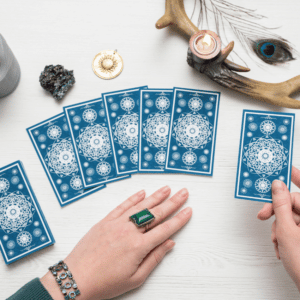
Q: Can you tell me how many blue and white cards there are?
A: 7